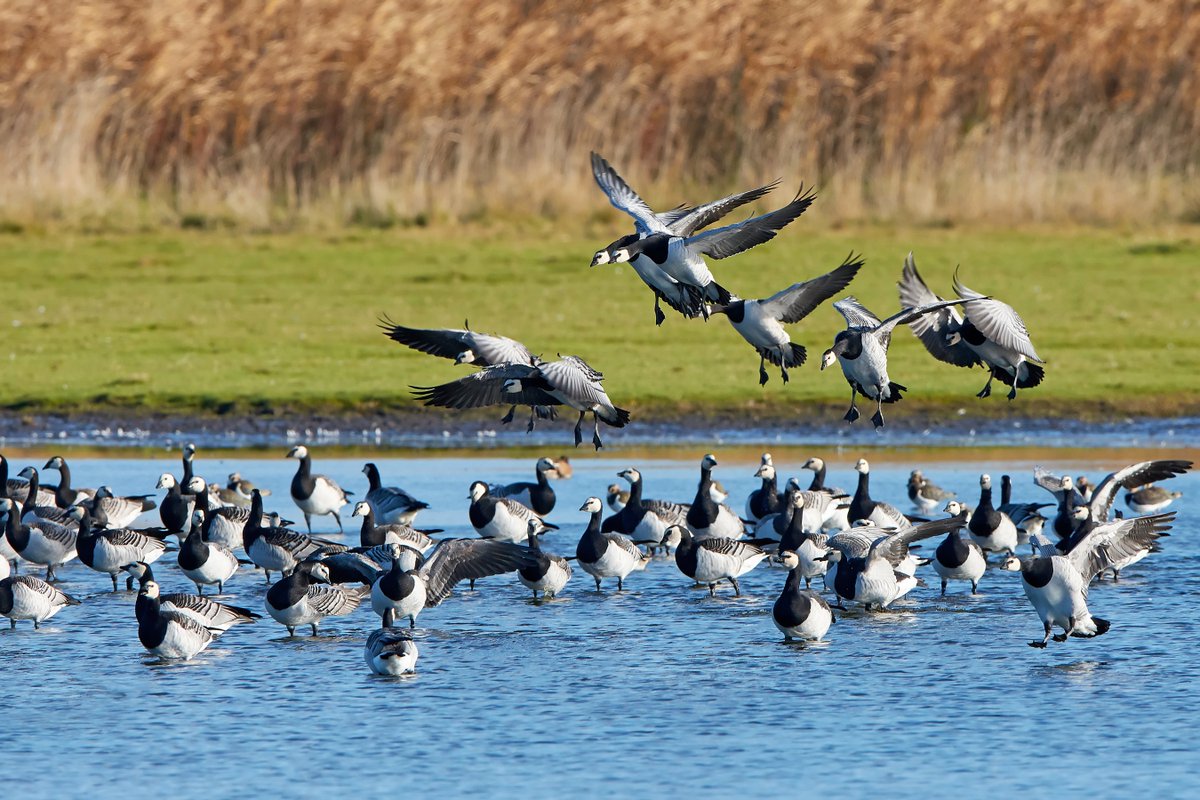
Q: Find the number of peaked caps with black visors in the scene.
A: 0